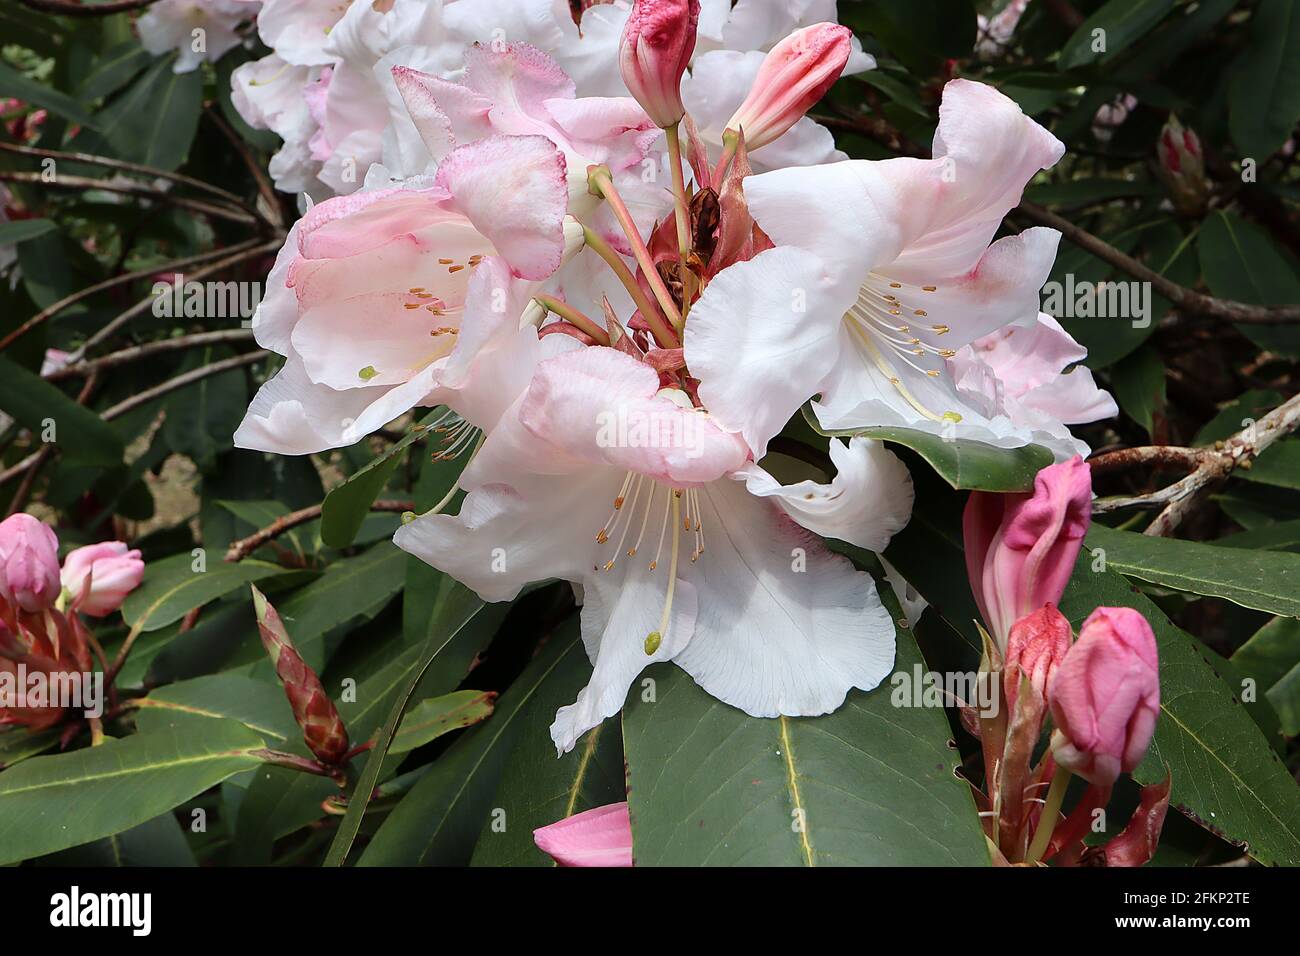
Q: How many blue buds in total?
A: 0